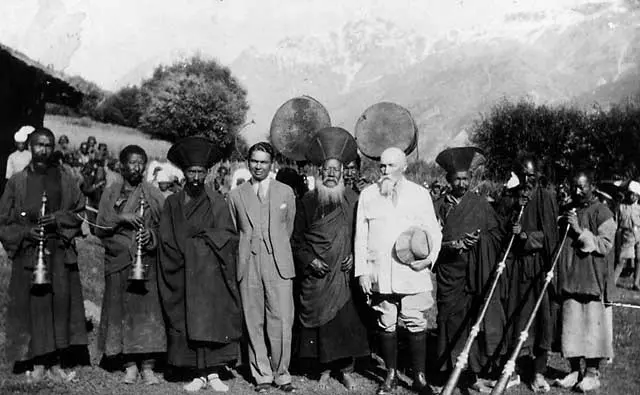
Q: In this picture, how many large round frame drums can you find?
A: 2